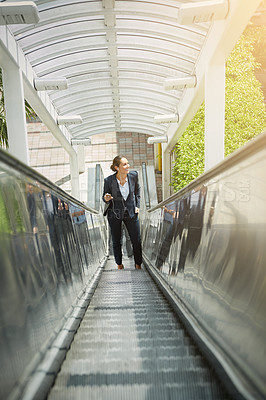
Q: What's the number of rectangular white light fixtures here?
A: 8